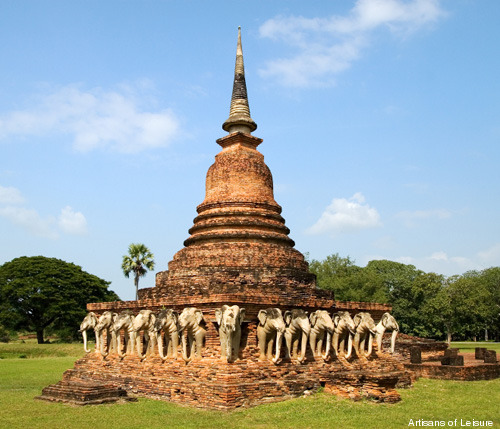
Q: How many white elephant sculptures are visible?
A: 13